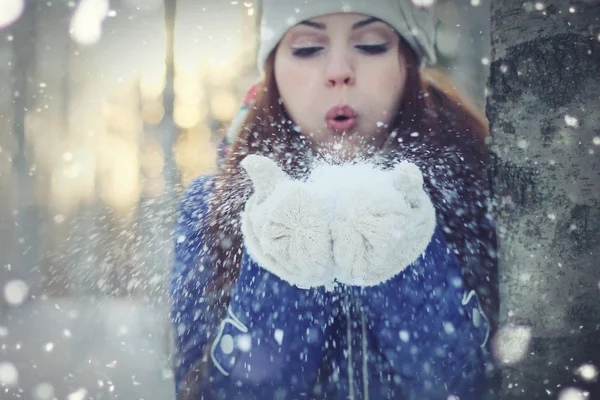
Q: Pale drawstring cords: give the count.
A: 2